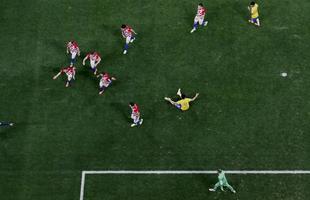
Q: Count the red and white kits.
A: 7